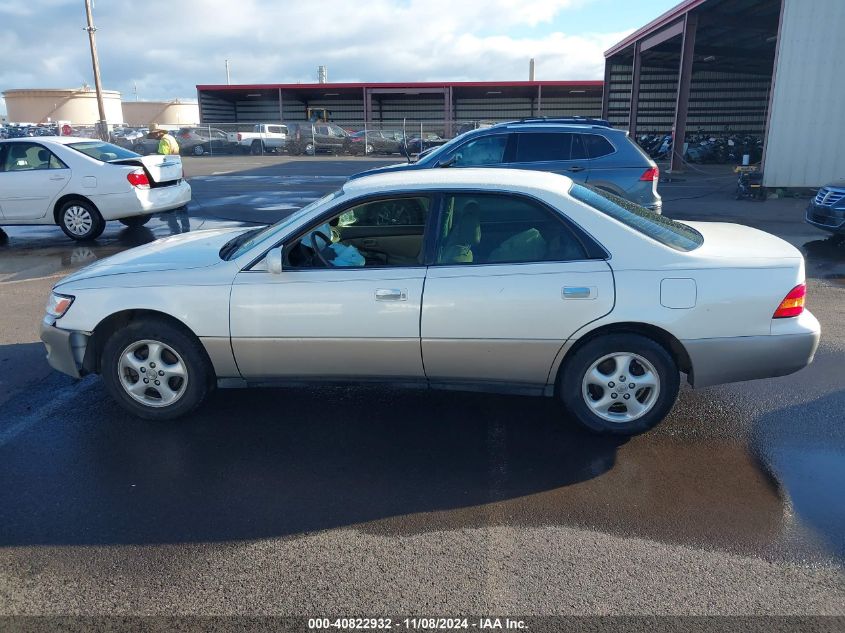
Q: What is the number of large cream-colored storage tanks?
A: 2